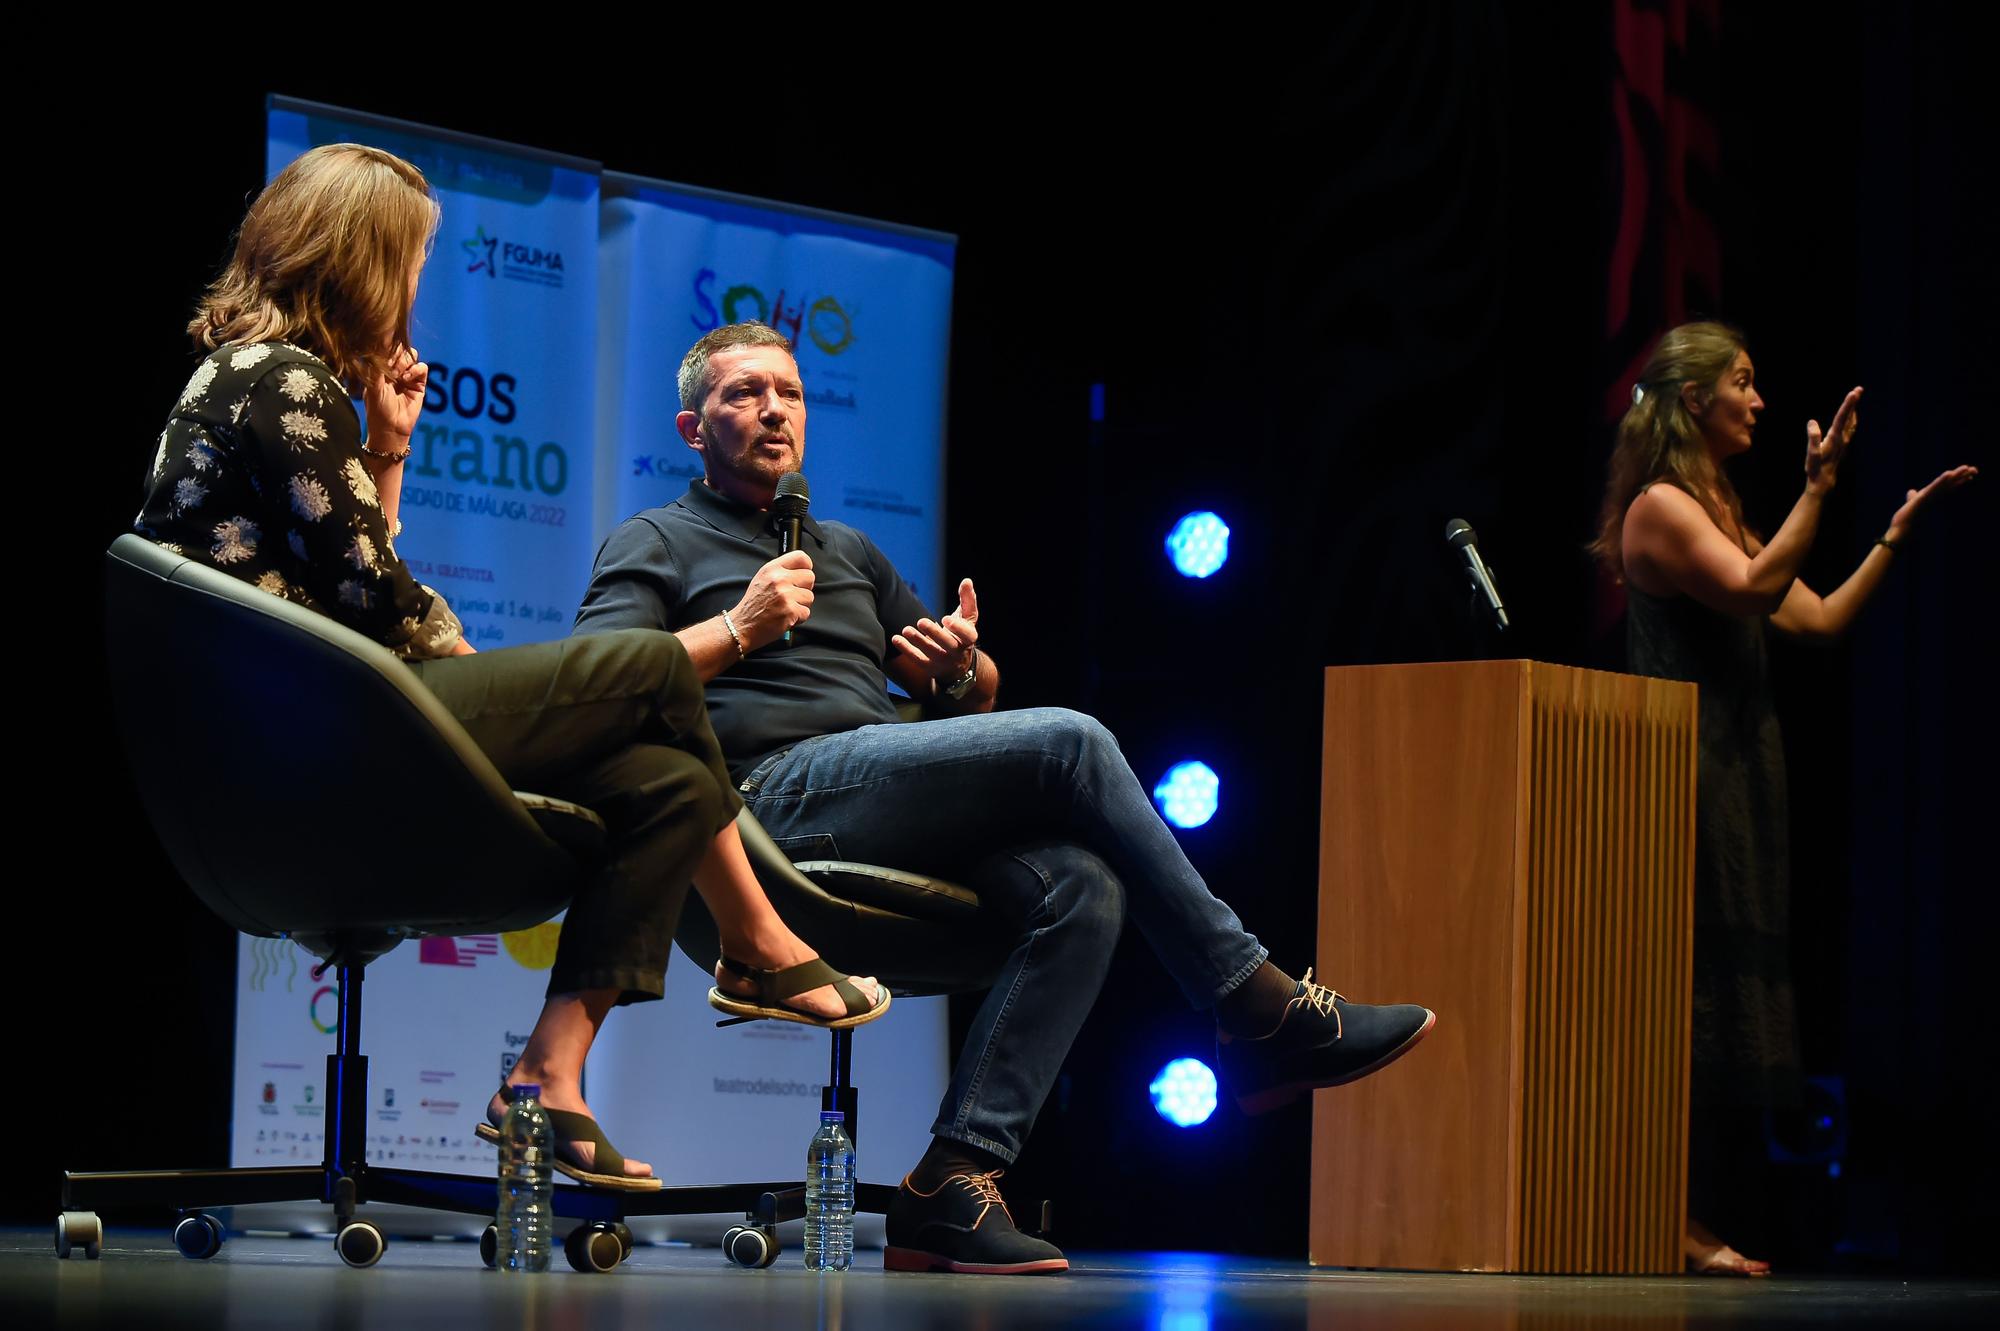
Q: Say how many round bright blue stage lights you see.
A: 3